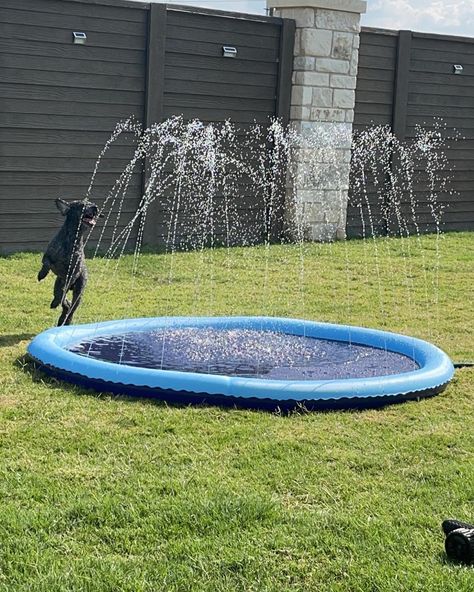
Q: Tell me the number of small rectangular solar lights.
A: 3